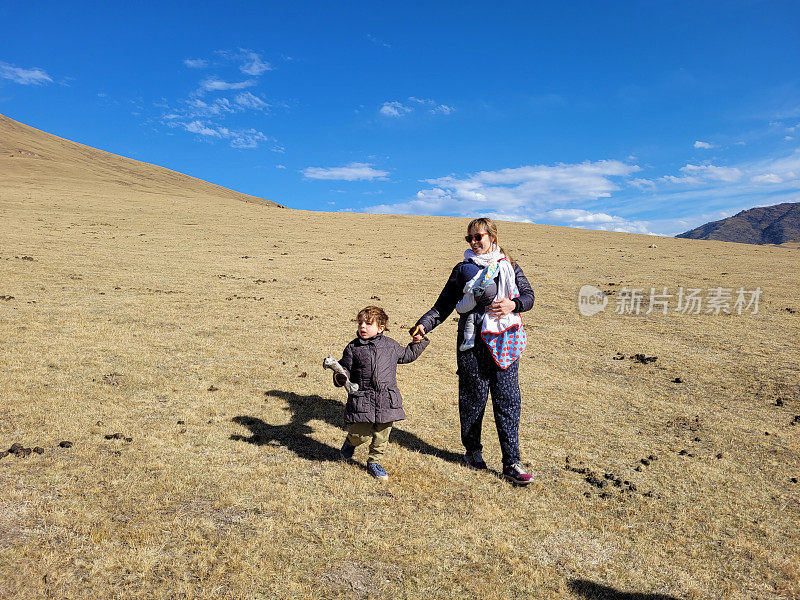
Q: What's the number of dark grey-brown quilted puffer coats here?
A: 1